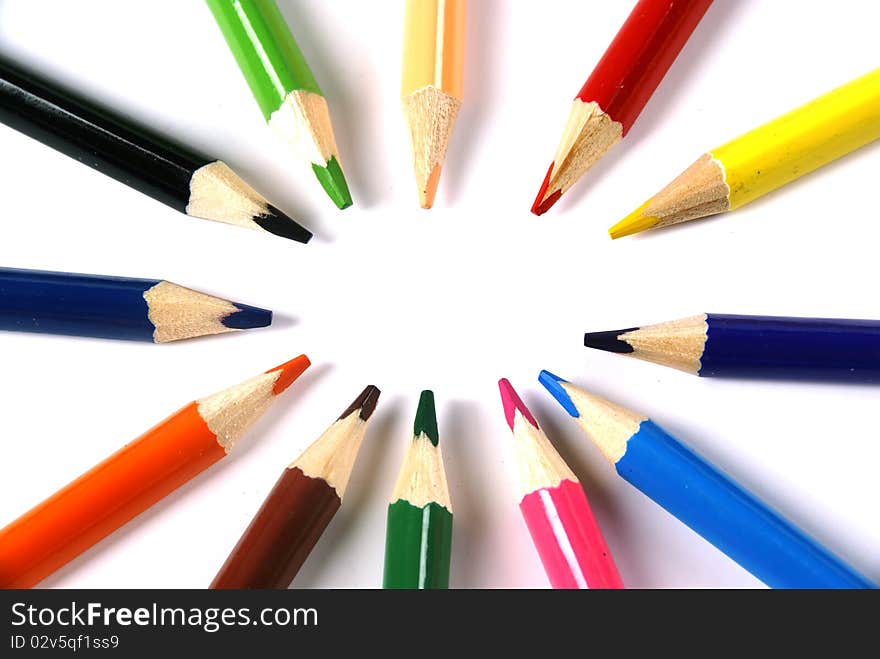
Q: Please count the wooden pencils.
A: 12